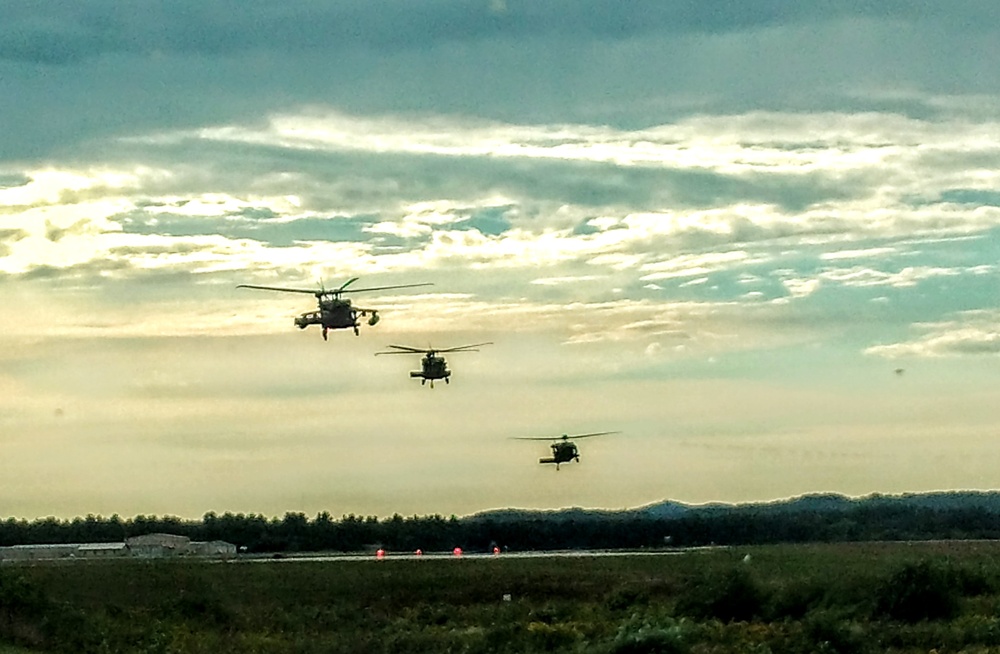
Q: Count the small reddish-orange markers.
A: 4